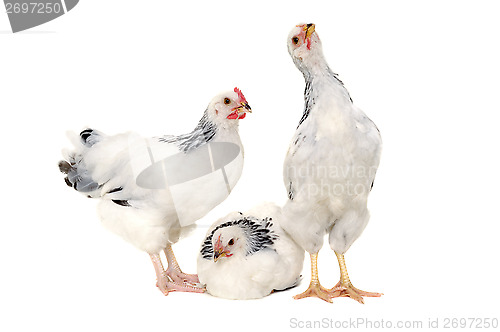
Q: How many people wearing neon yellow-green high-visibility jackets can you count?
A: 0